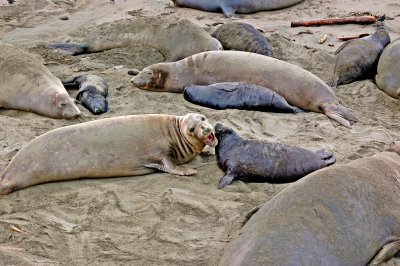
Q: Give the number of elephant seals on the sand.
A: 12